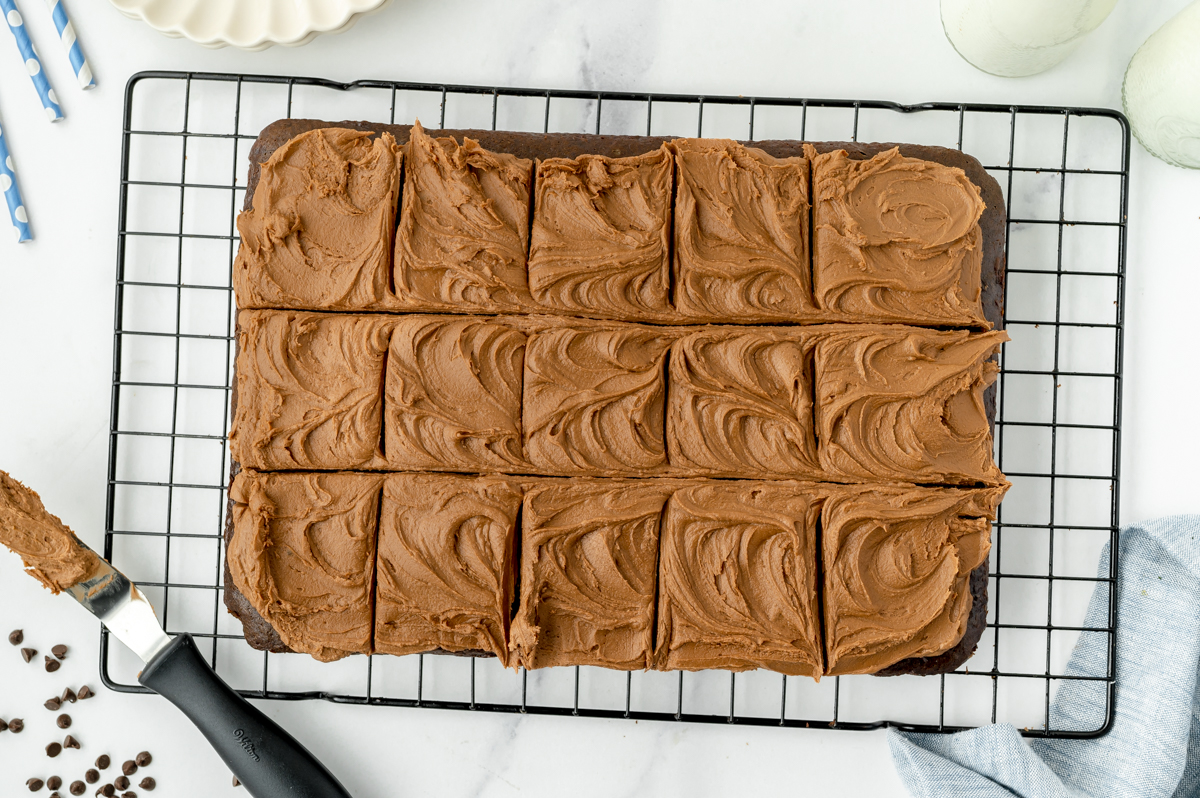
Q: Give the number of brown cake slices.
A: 15